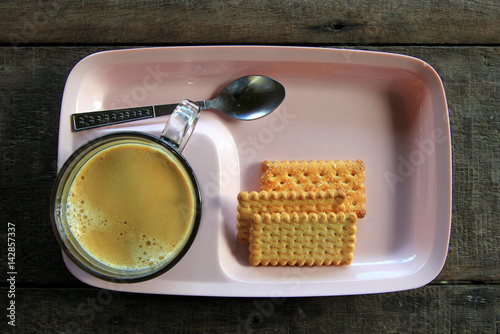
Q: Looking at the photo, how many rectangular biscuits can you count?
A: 3